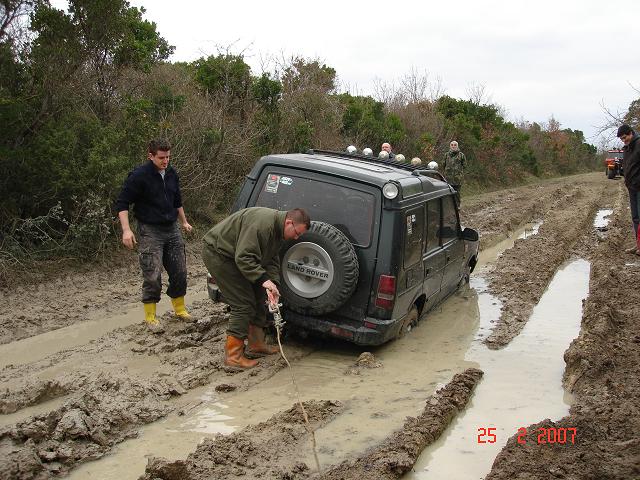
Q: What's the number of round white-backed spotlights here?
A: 6